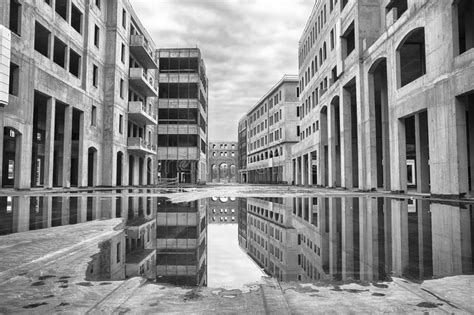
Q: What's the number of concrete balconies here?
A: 4